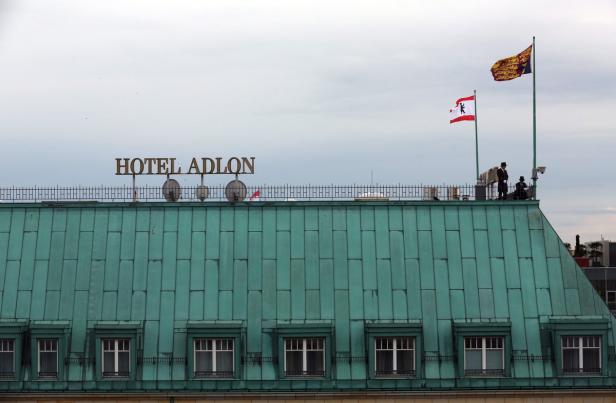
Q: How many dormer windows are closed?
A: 8